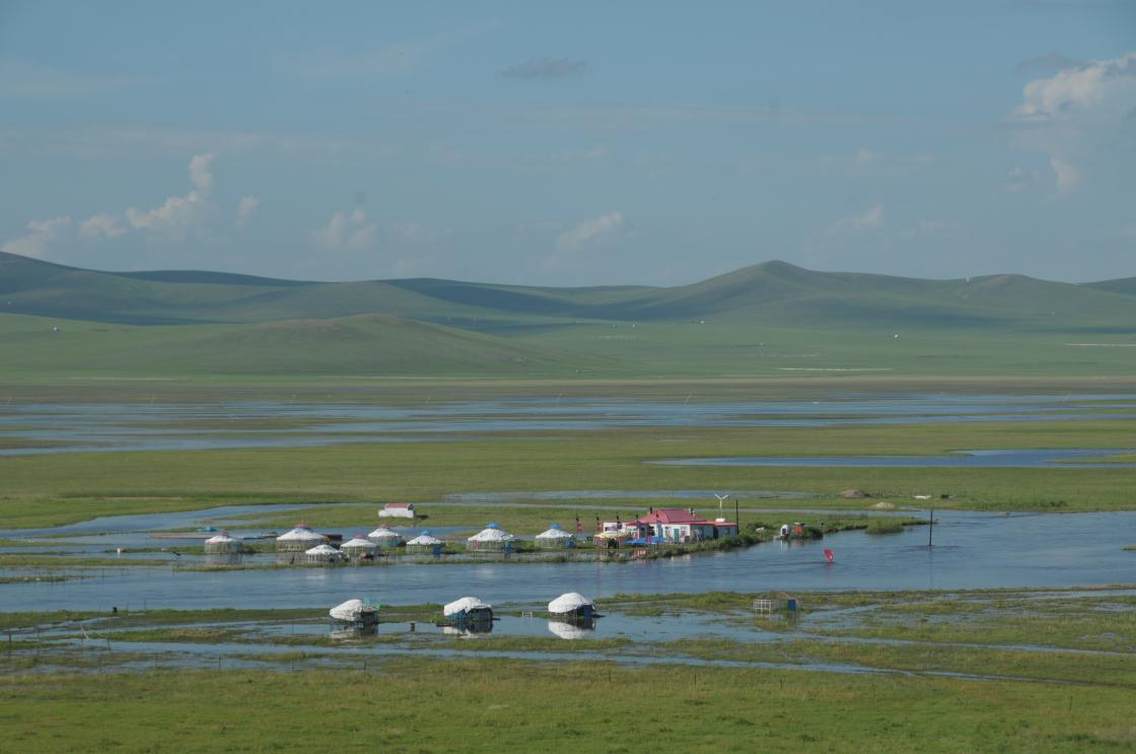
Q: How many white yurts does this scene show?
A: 11